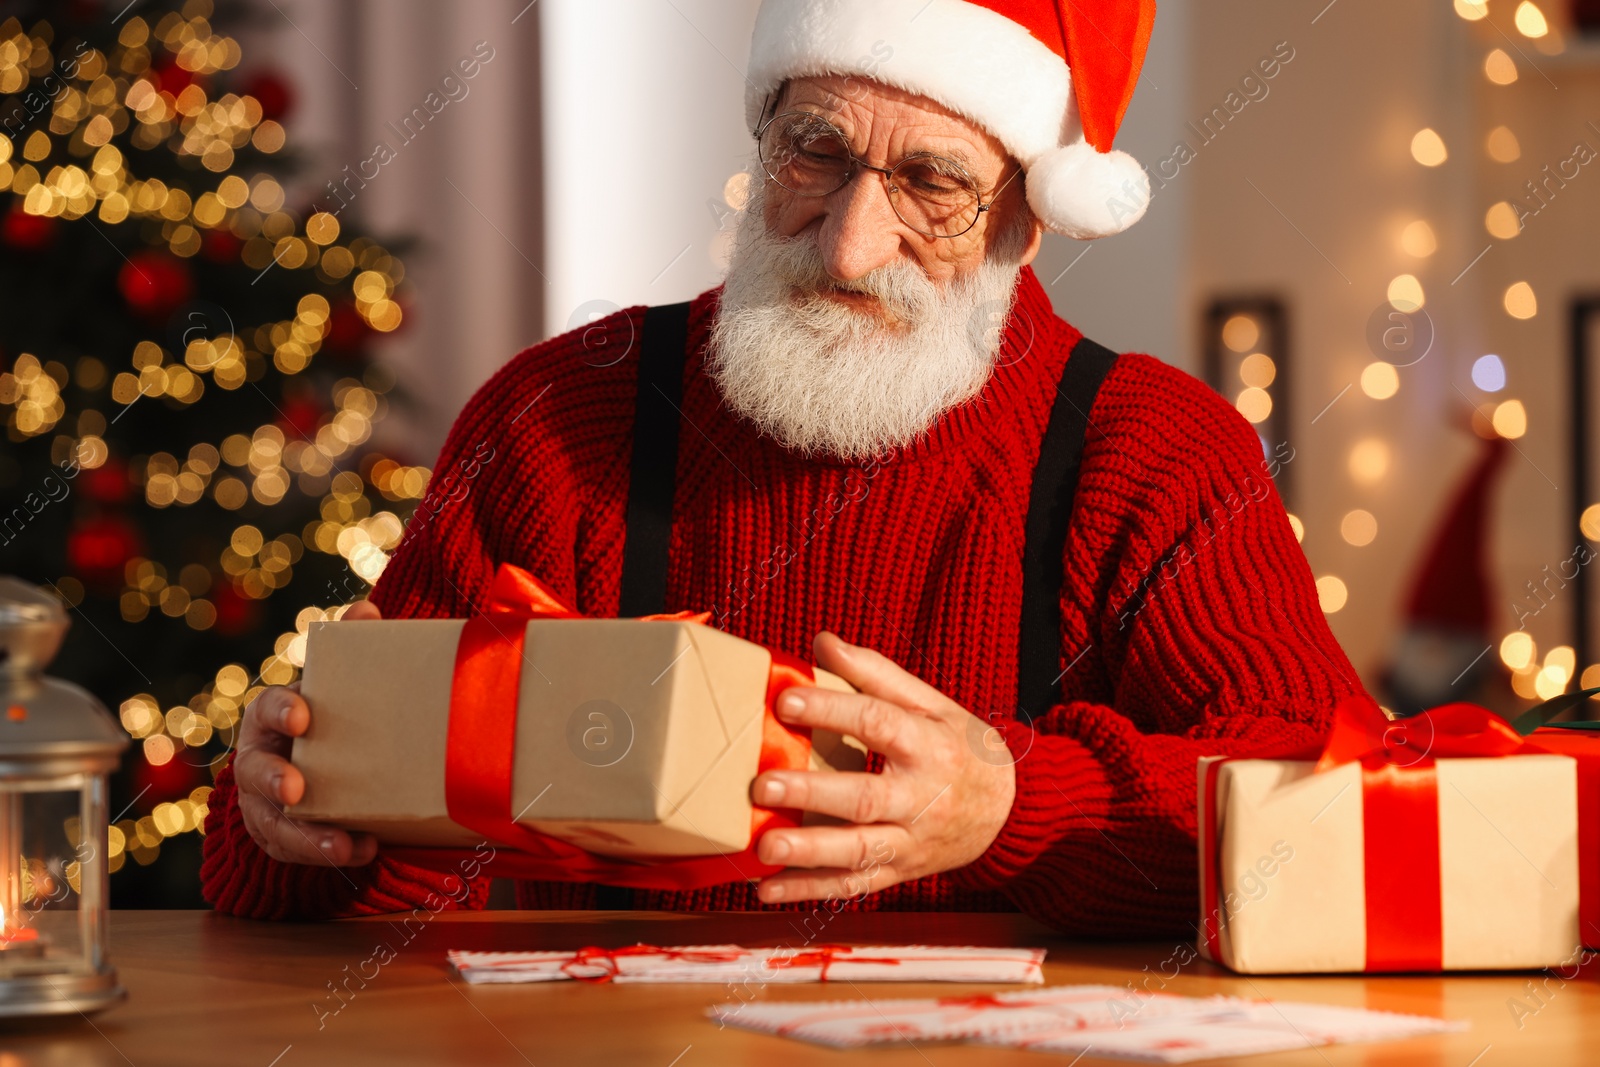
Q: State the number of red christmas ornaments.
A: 11